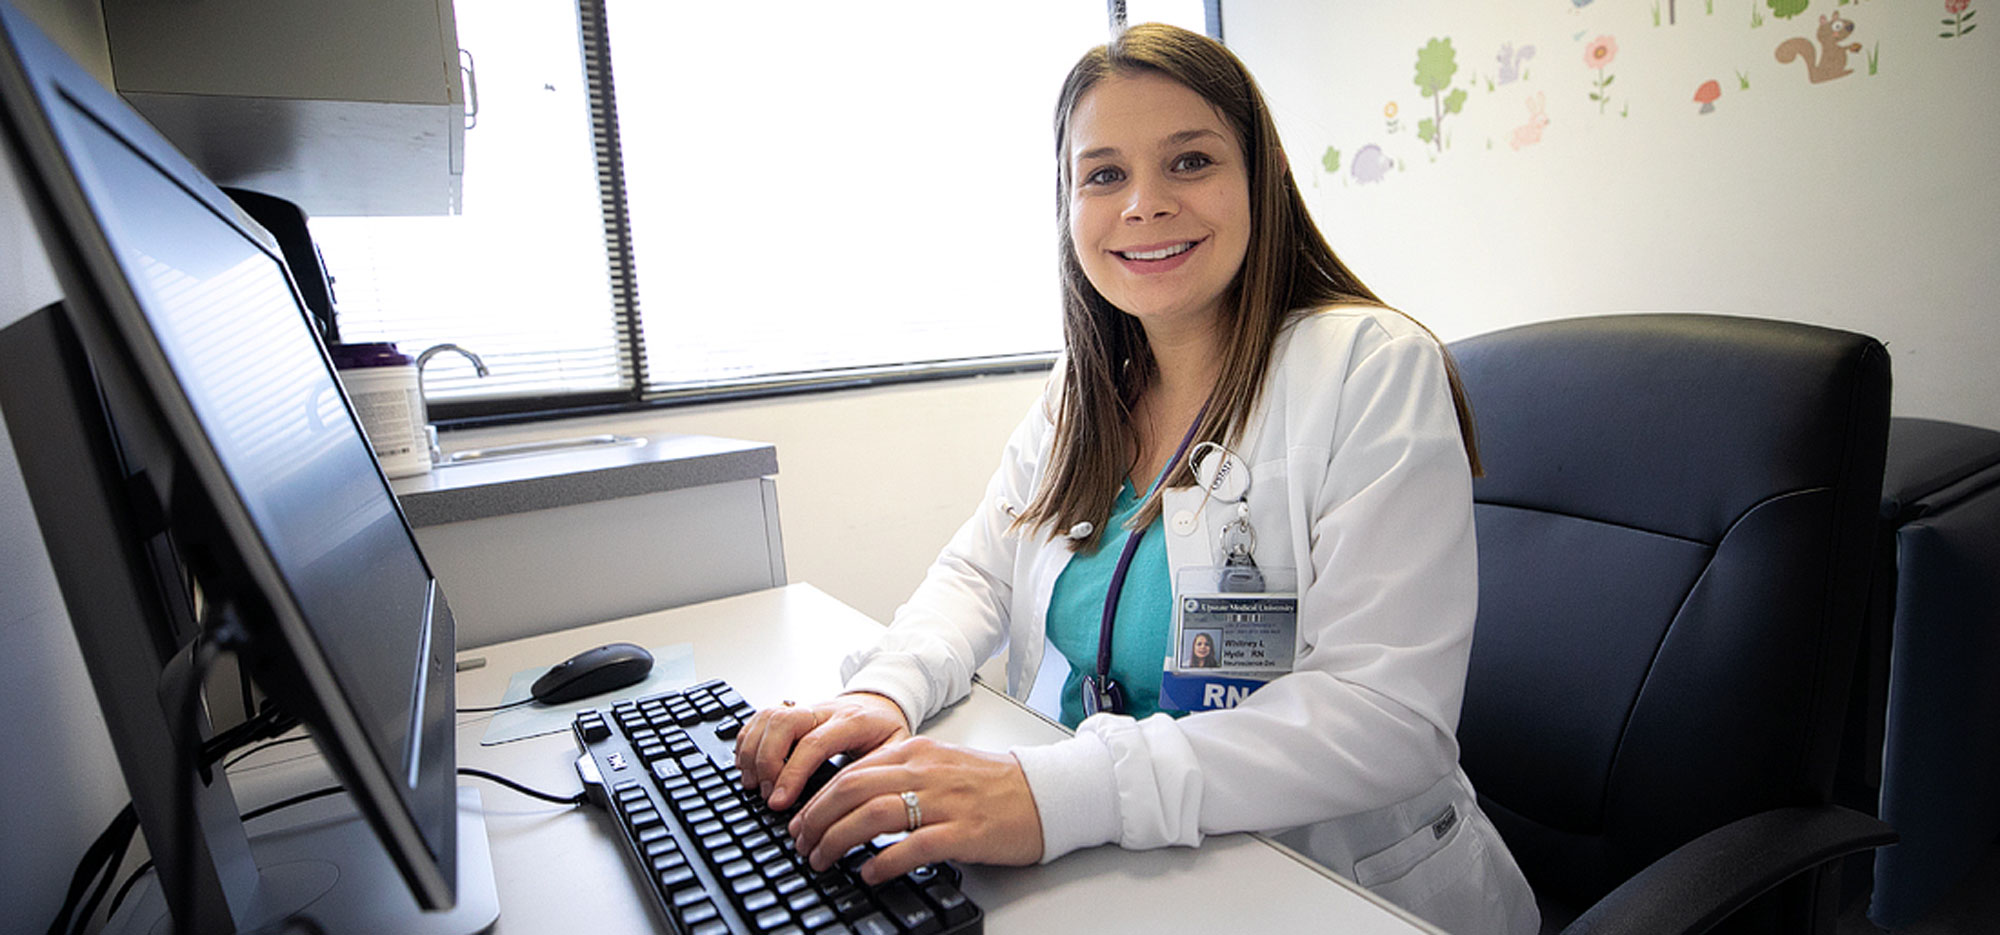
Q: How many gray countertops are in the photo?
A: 1